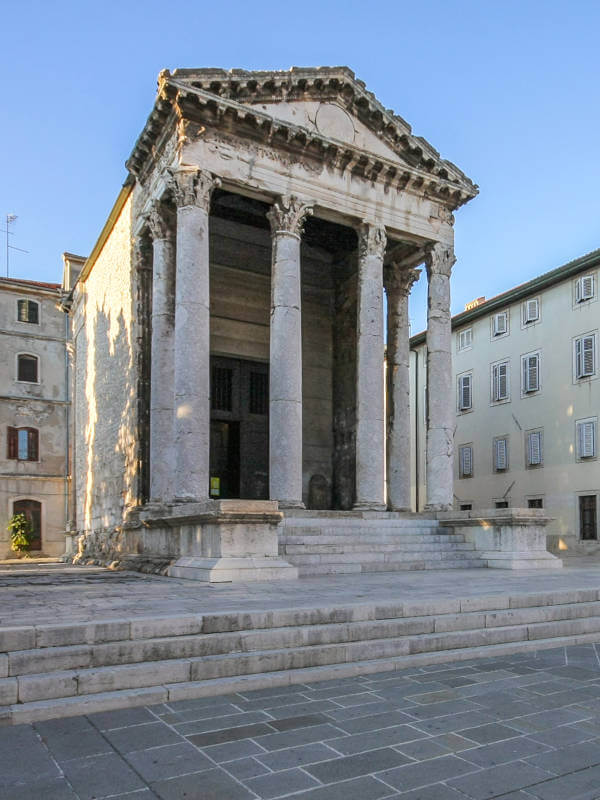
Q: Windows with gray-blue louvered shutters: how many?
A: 11